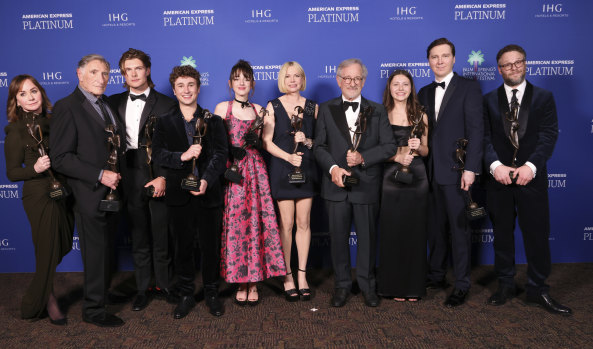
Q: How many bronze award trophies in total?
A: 10